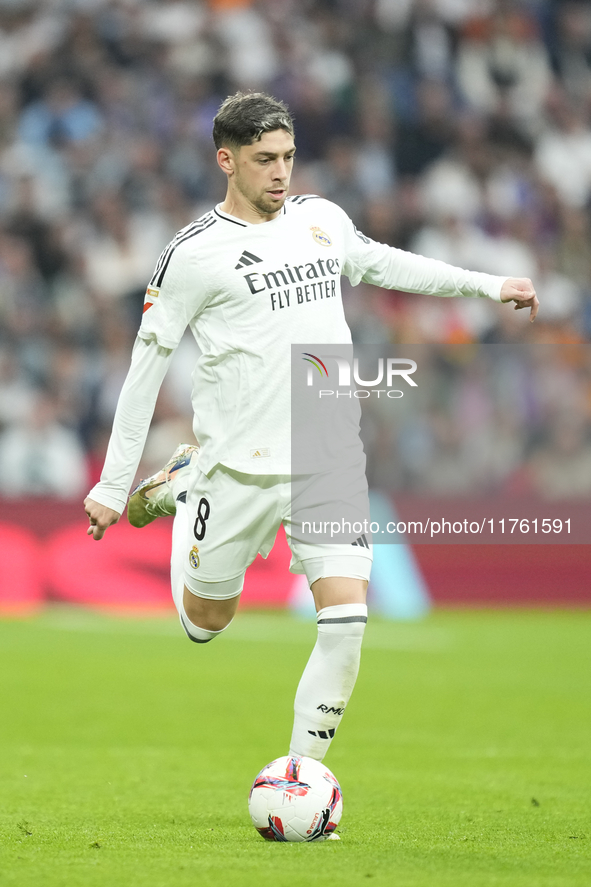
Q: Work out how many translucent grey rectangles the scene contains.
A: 1